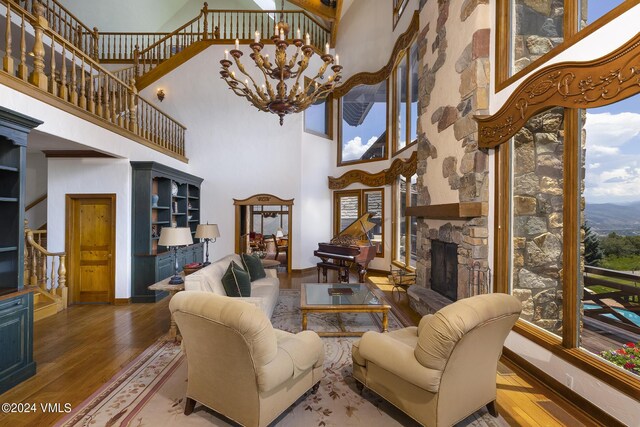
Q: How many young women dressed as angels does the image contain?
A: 0